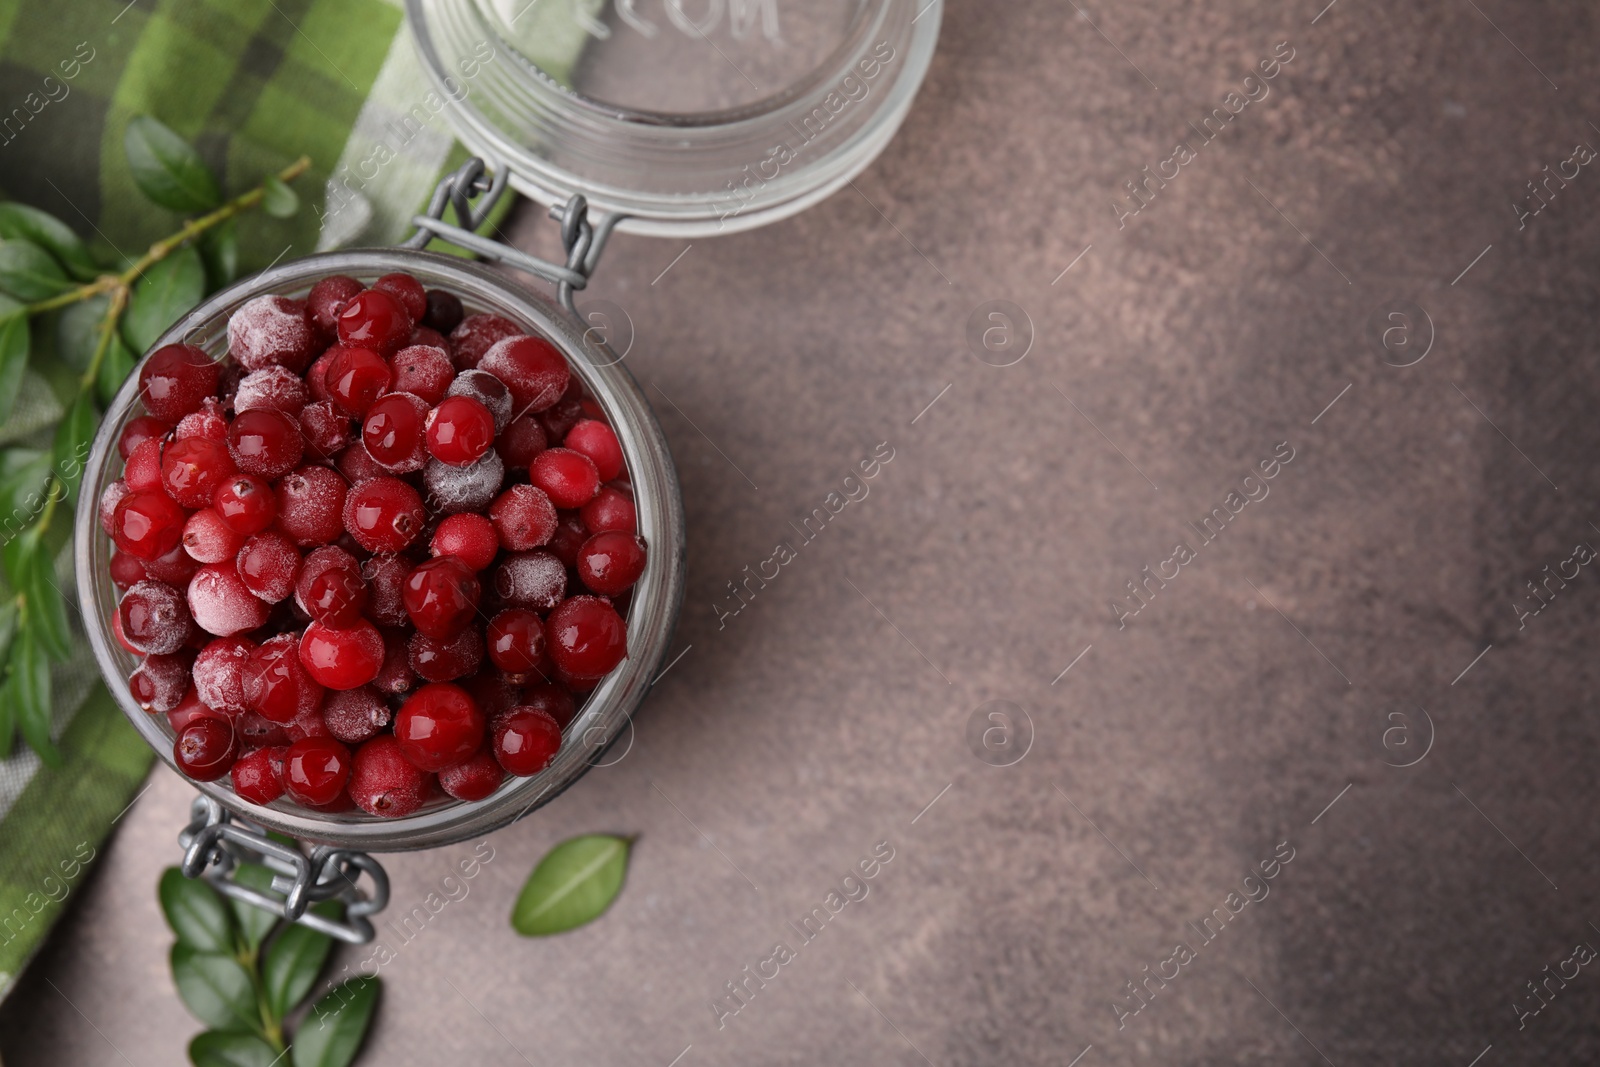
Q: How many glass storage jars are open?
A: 1